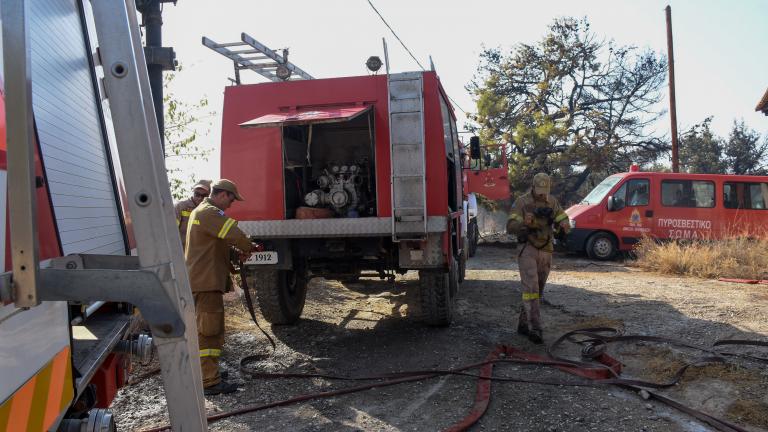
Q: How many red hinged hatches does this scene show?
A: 1